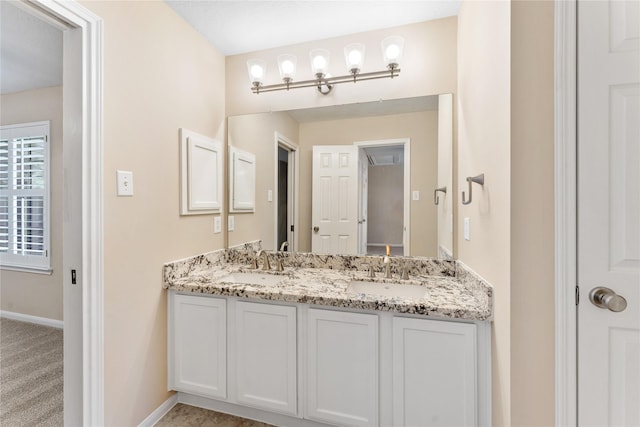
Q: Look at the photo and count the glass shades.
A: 5